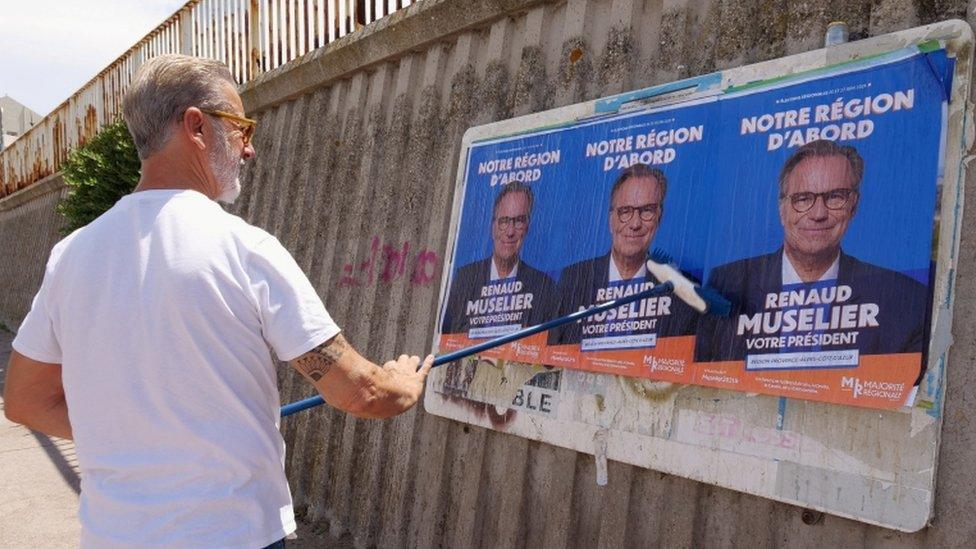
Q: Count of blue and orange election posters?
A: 3